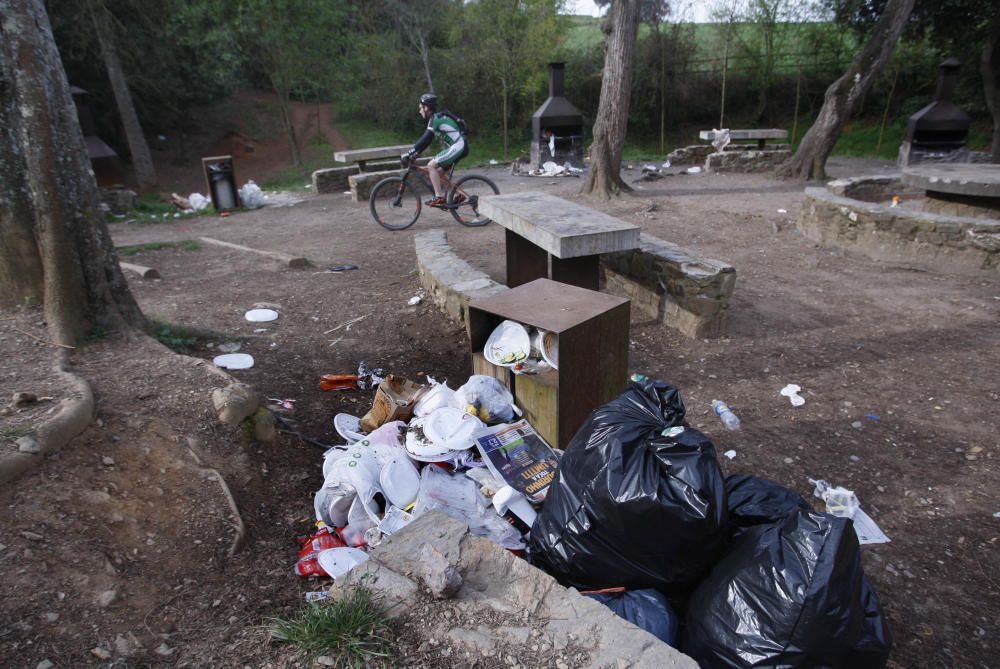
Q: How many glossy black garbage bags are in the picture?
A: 3